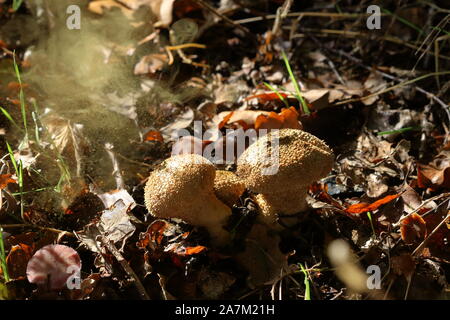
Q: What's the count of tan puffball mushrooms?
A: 3